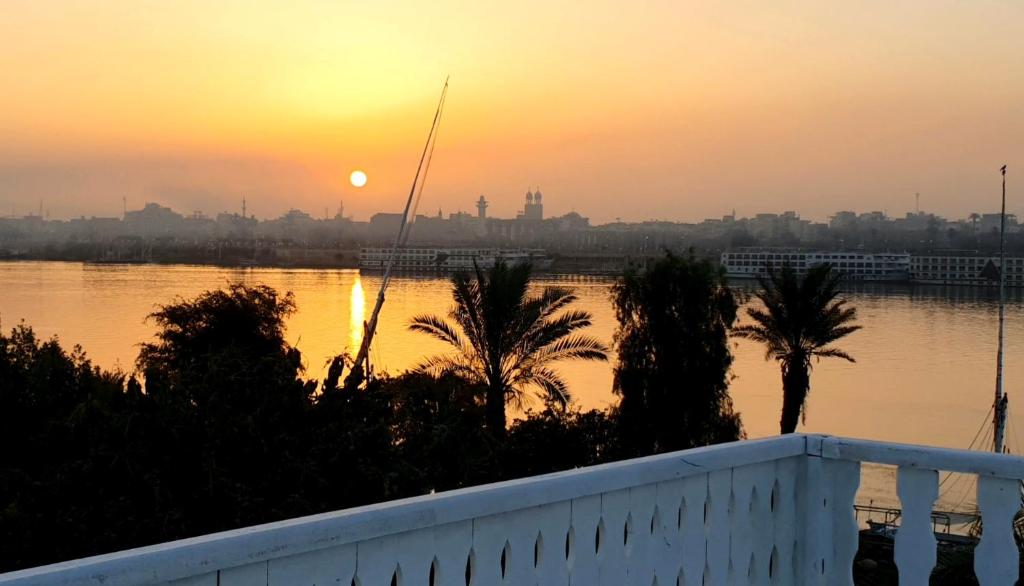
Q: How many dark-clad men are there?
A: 0